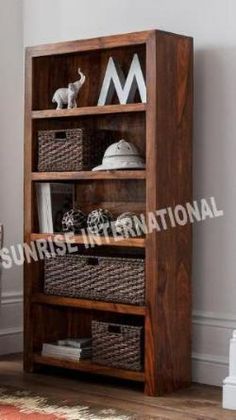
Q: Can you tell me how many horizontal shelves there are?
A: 5